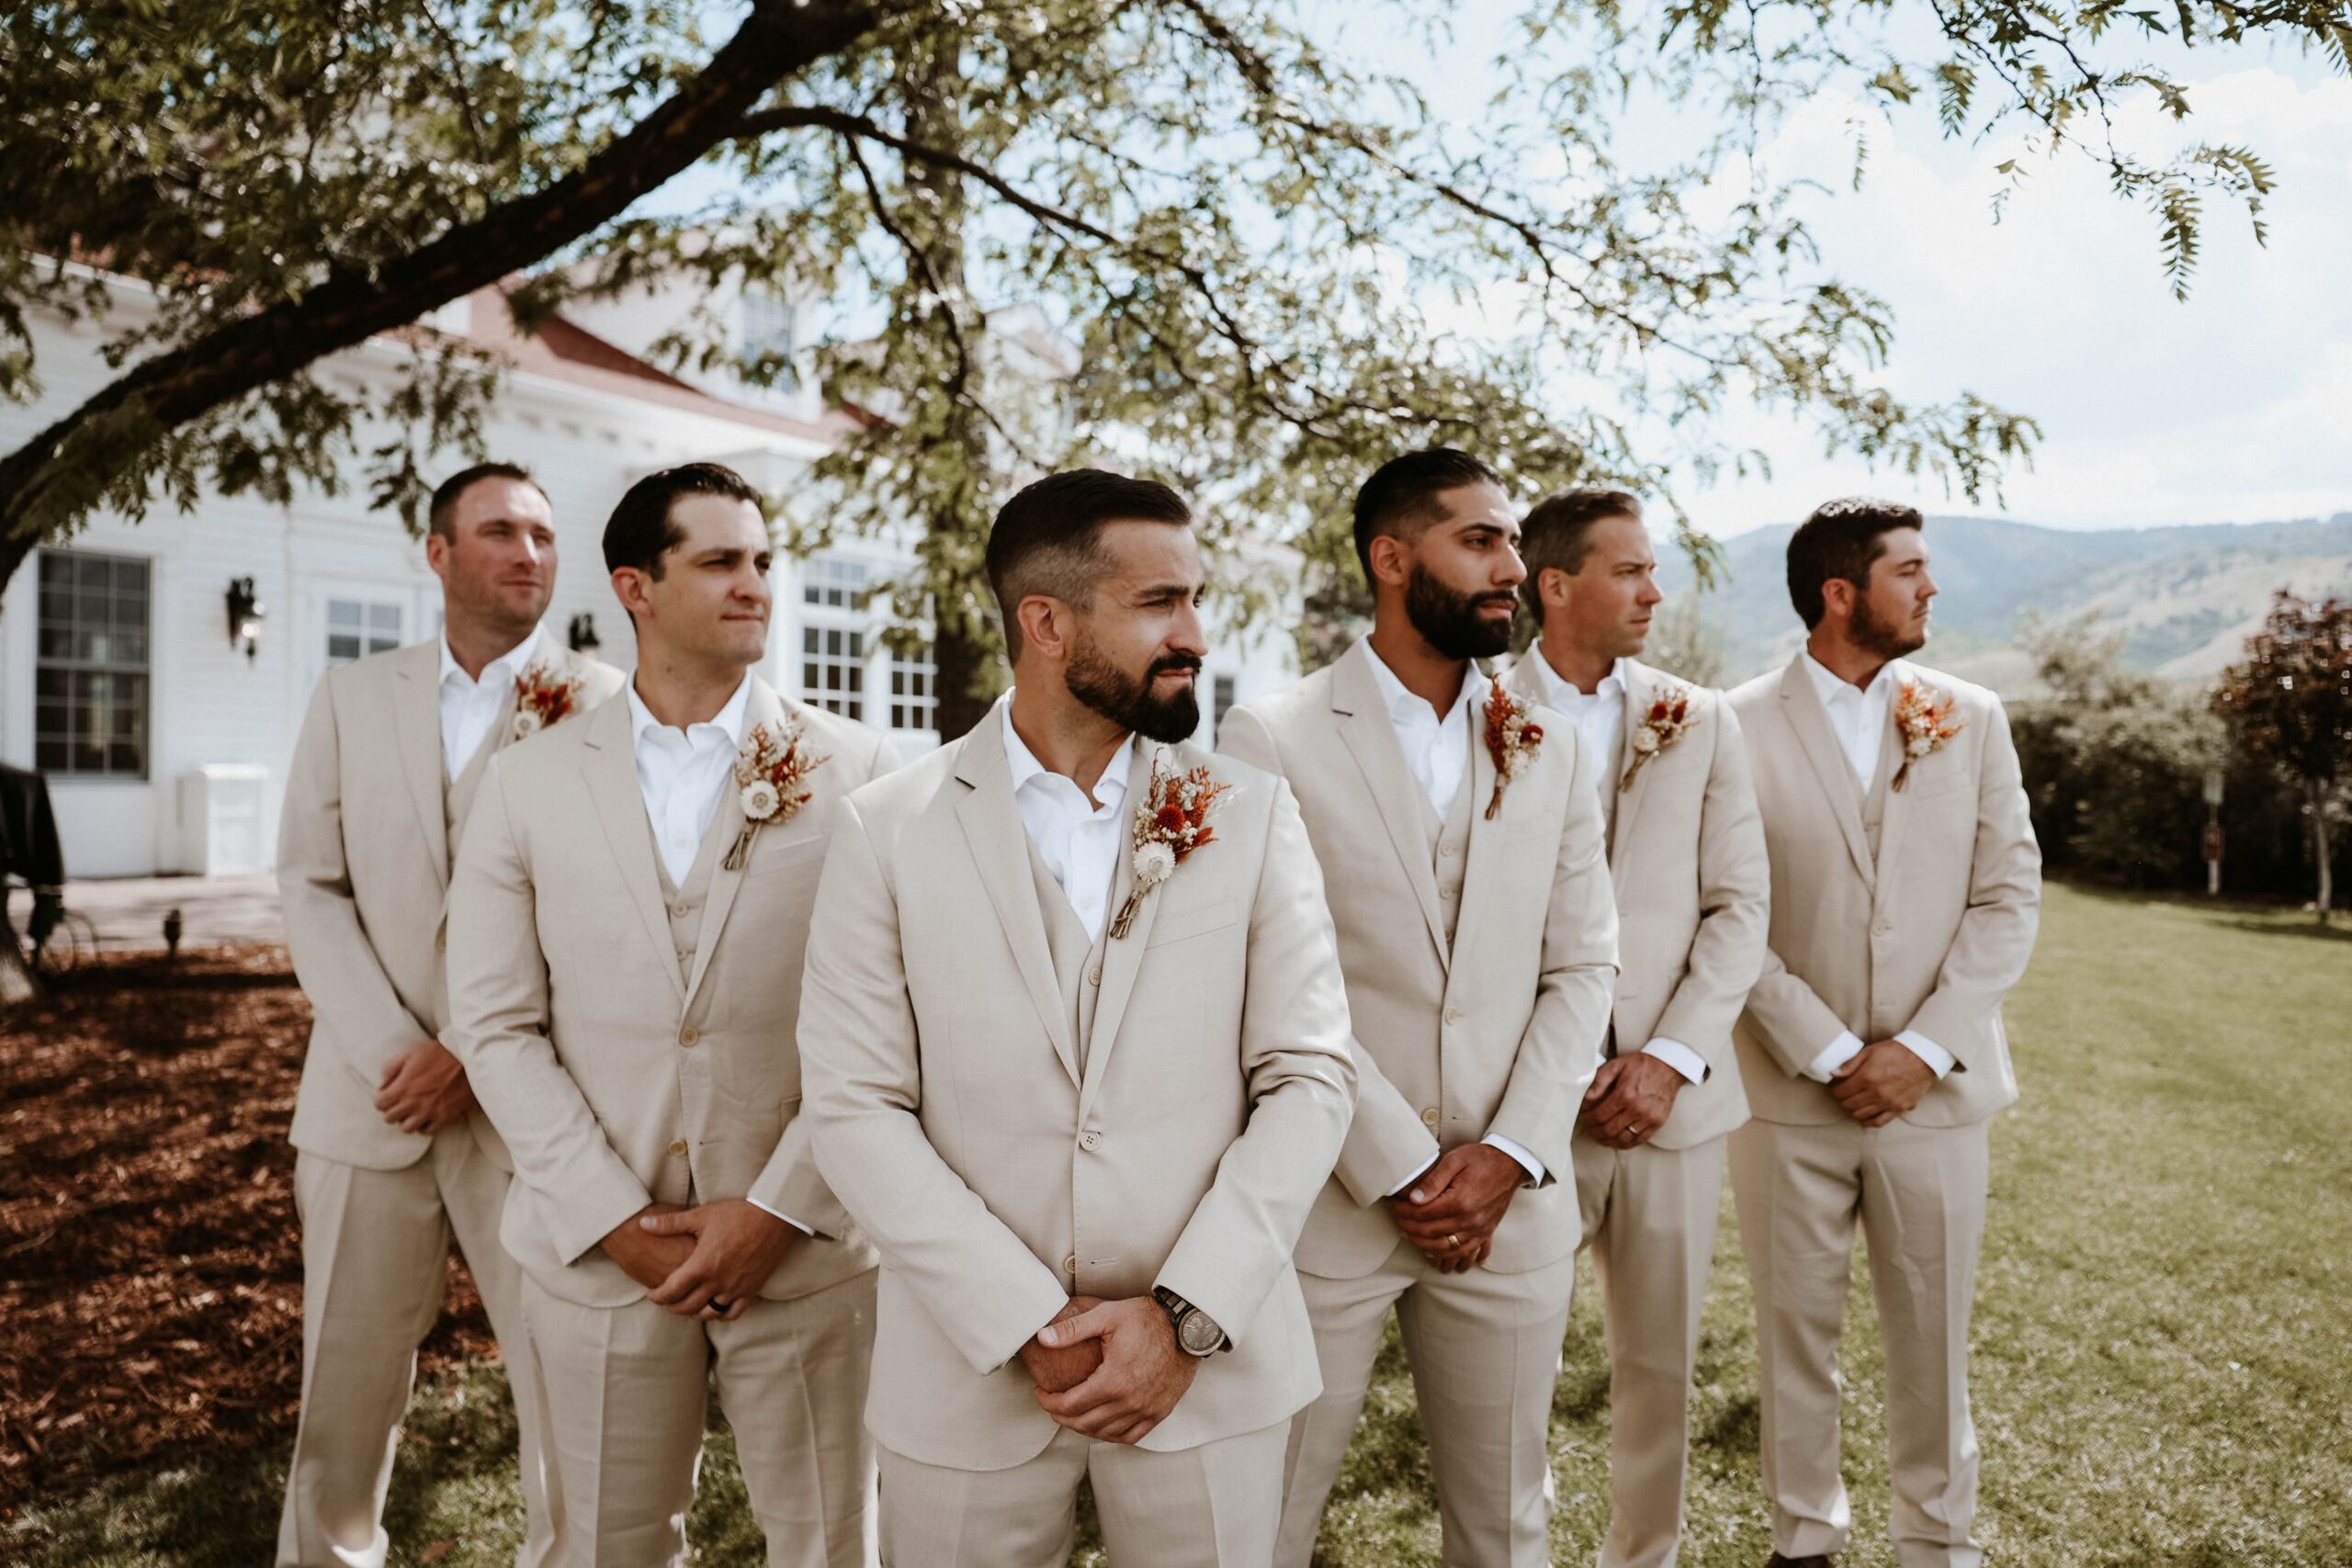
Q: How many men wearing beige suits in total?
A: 6